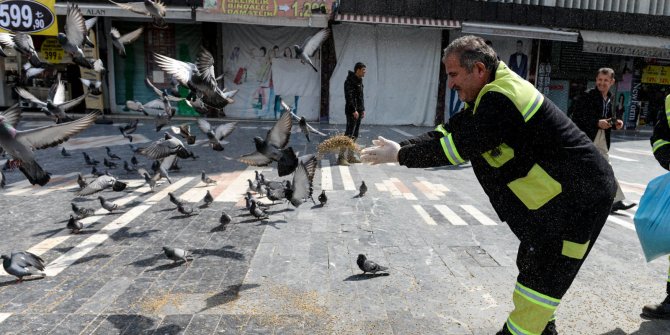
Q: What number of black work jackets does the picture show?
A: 2